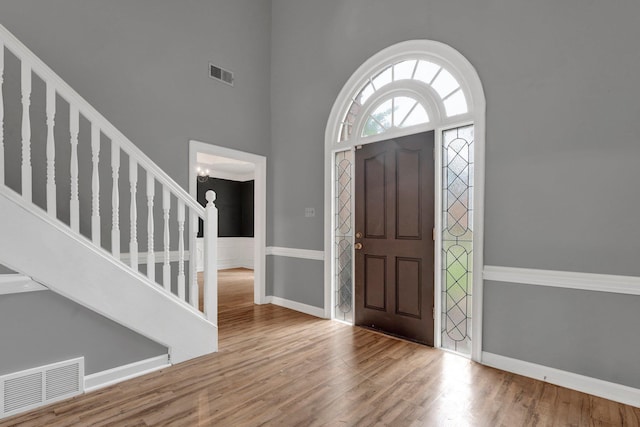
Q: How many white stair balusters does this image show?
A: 11